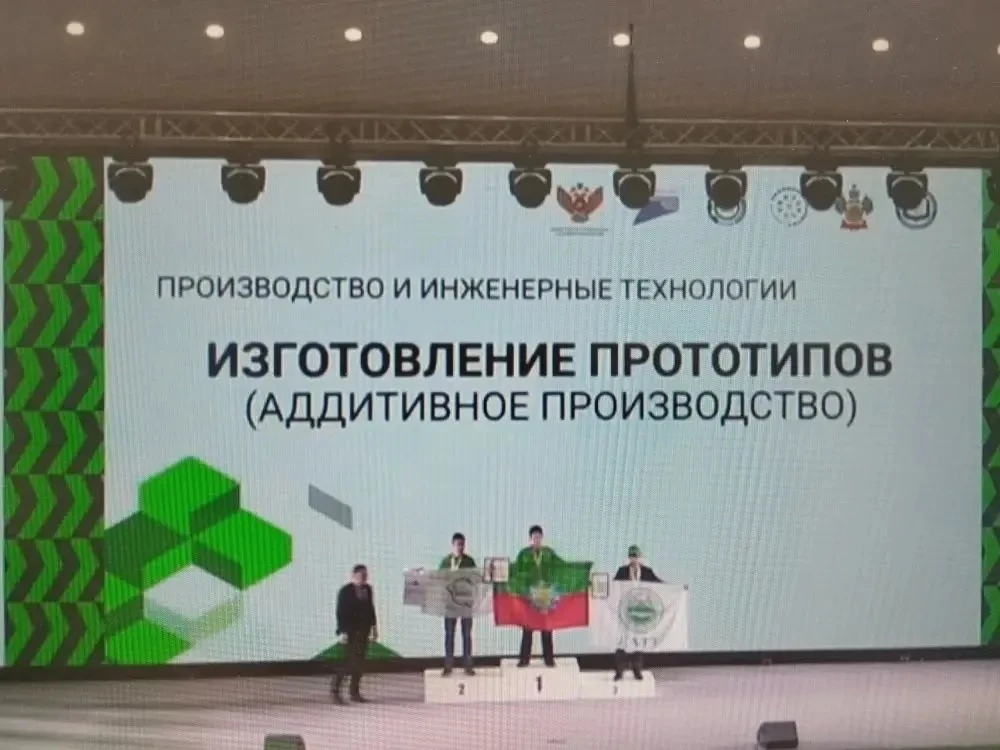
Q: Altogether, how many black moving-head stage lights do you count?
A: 9